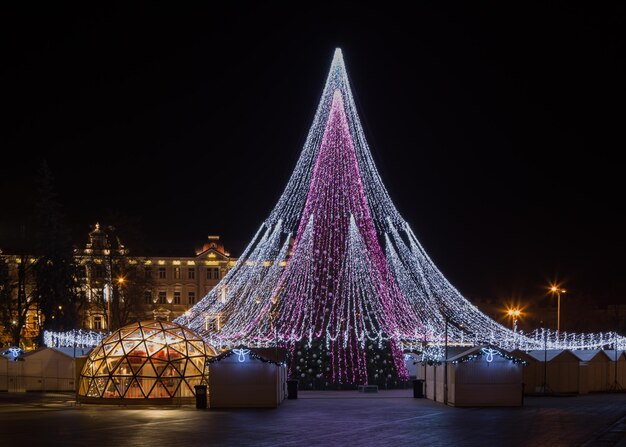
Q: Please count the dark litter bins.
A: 3